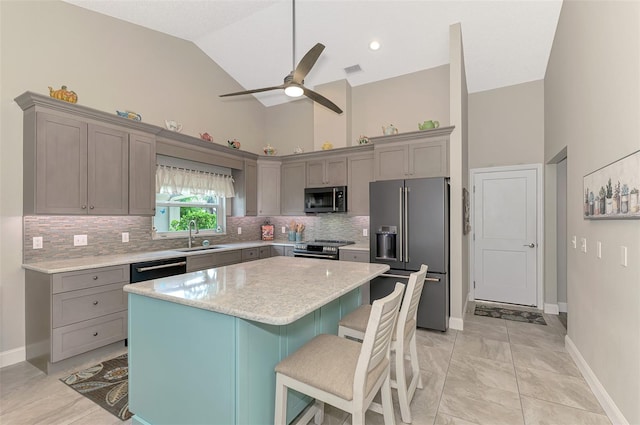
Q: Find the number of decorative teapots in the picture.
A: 11